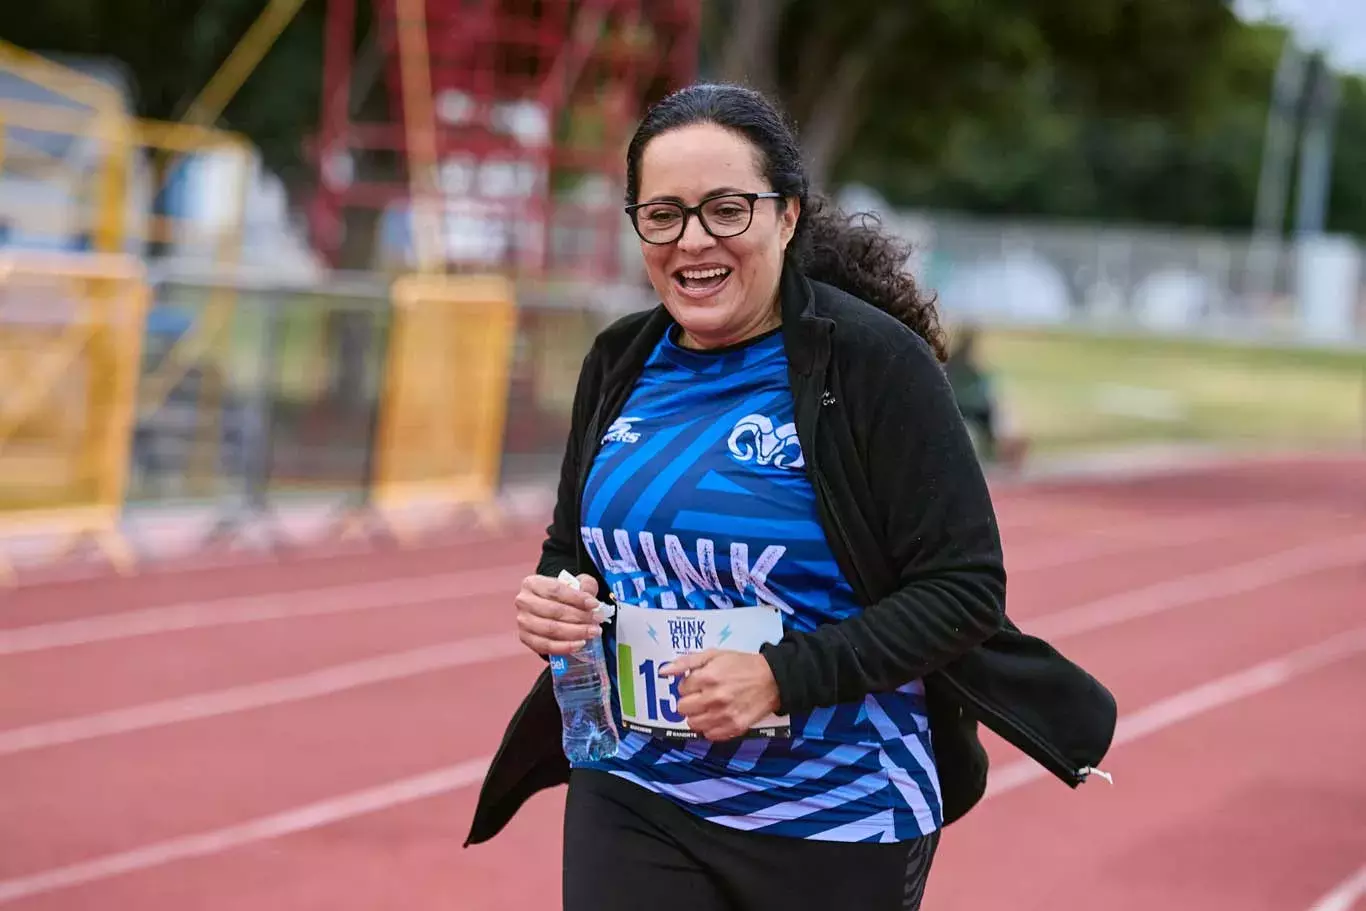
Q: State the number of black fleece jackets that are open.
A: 1